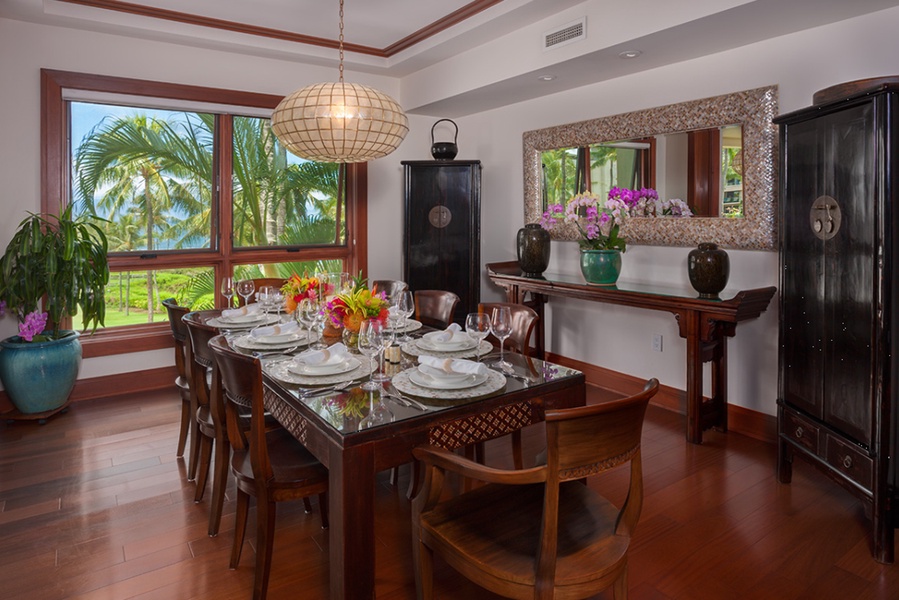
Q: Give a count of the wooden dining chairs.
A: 8